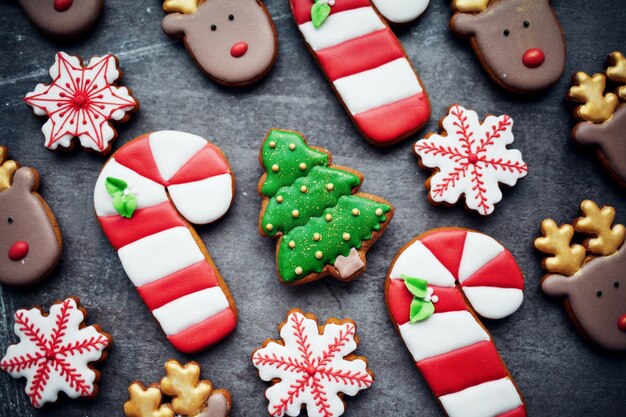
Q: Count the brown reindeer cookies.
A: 7